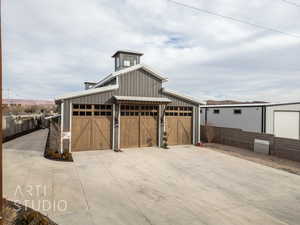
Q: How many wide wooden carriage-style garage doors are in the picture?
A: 3